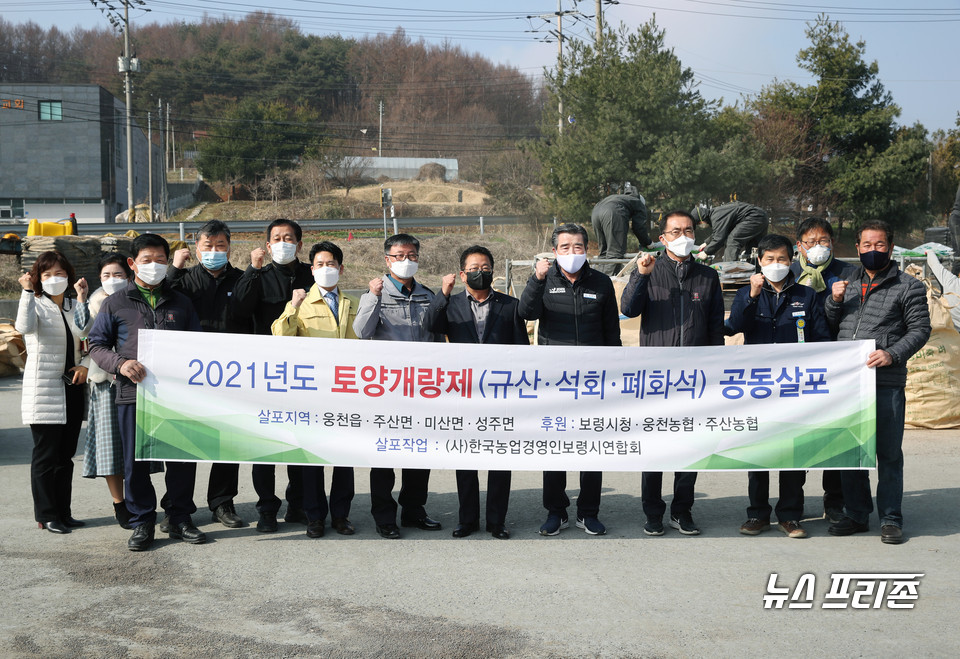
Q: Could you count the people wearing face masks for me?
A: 13